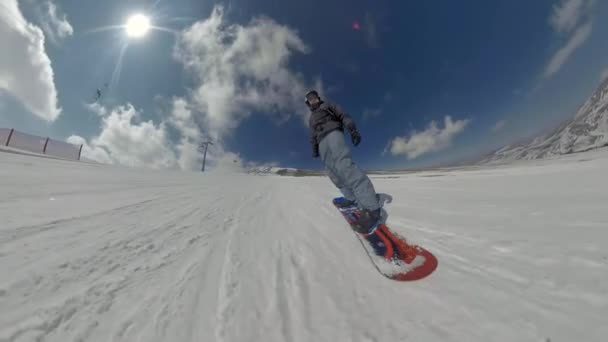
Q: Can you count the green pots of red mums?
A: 0